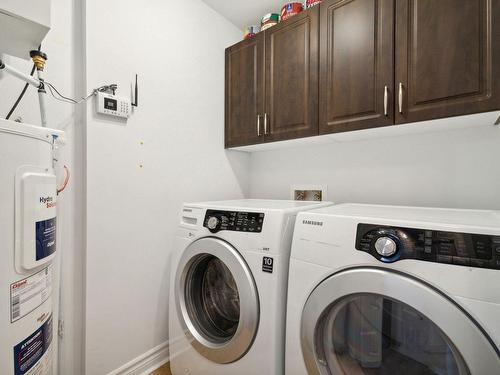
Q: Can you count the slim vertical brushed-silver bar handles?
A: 4